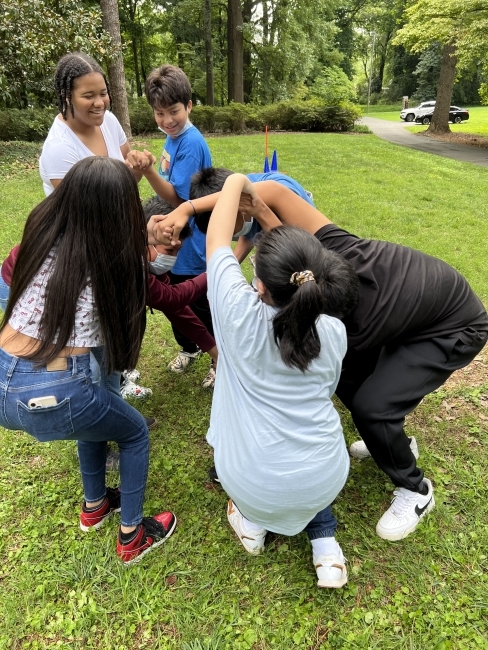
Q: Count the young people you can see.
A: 7